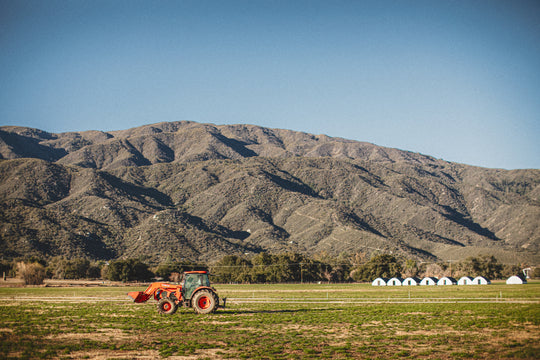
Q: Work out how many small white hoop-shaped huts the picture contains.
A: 8